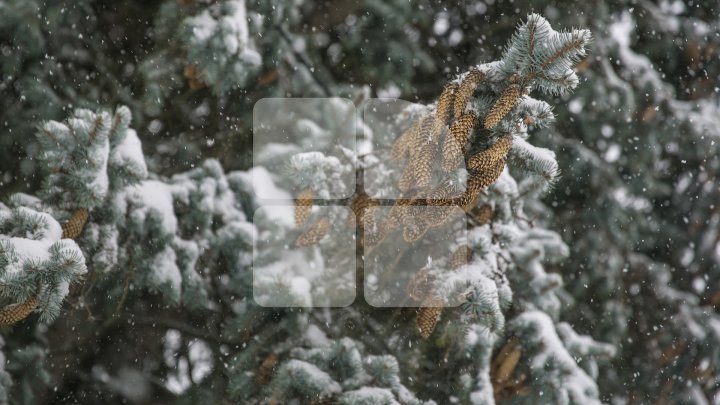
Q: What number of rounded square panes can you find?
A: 4